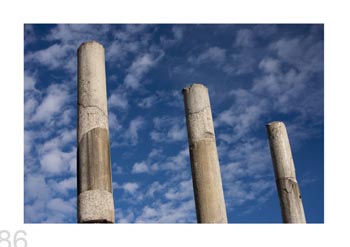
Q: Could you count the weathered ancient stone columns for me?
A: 3